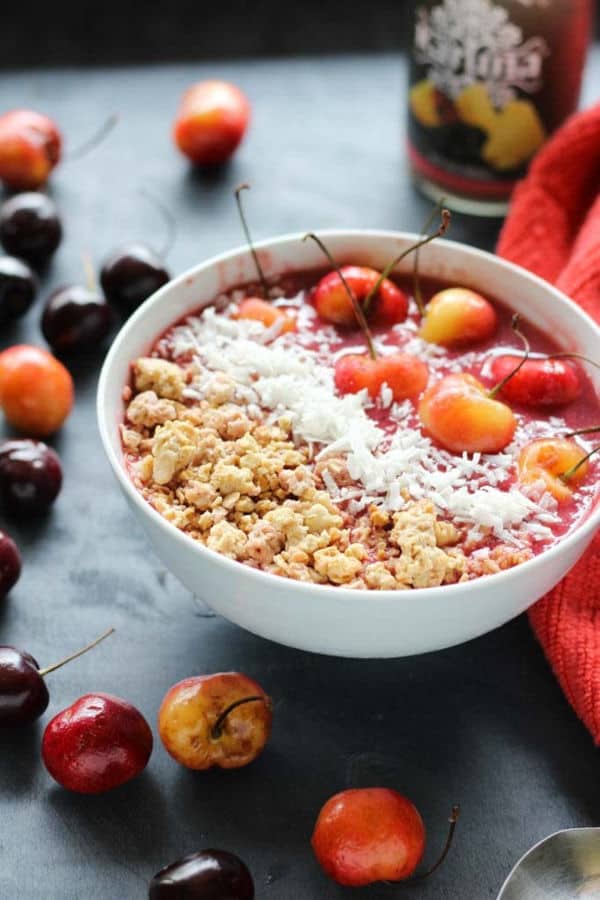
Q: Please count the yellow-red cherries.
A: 12